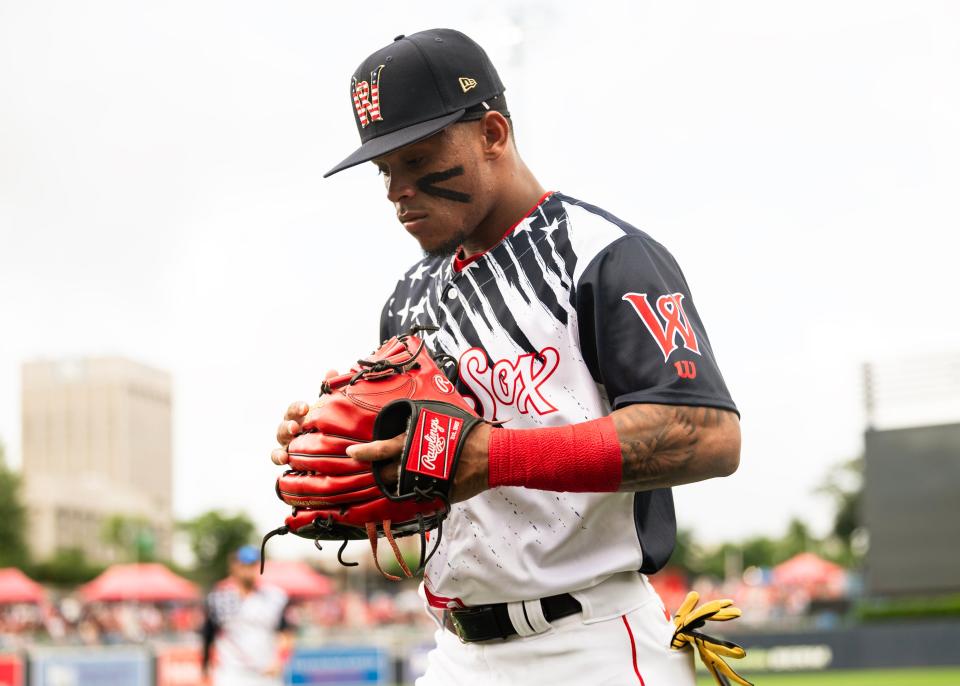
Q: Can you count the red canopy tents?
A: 4